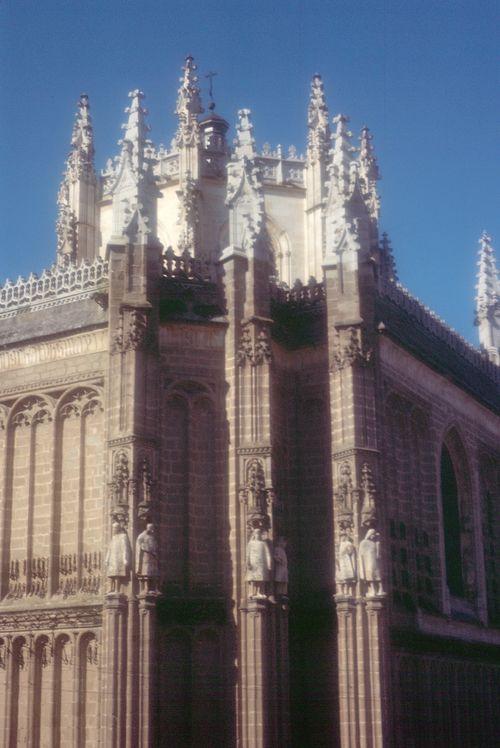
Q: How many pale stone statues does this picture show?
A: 6